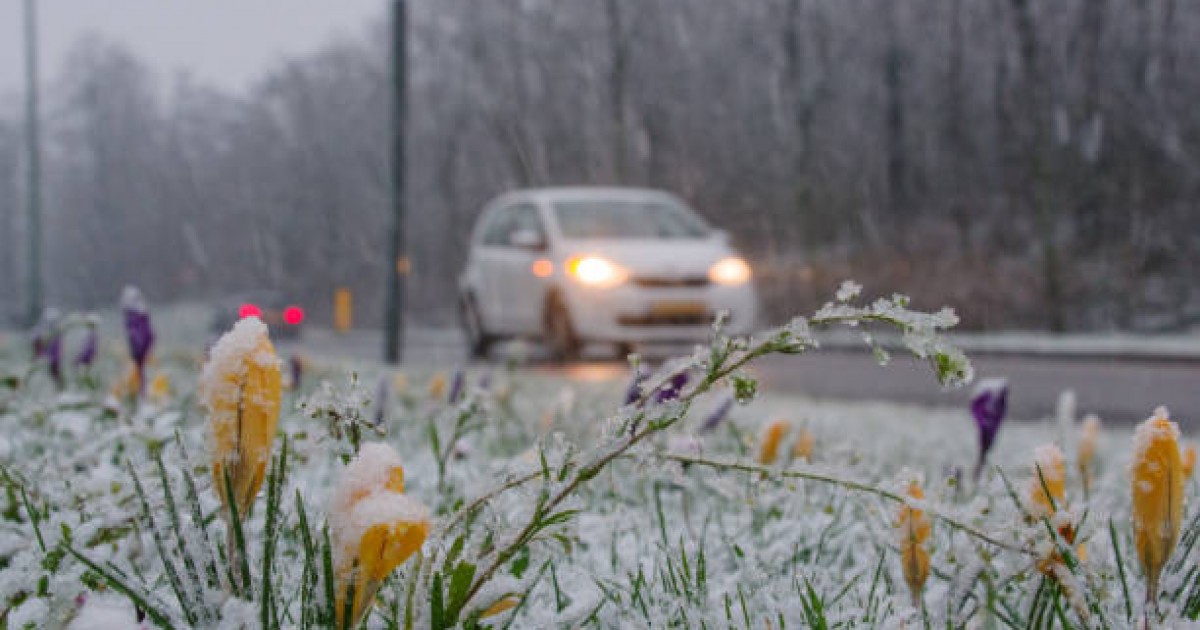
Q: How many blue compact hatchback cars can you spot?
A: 0